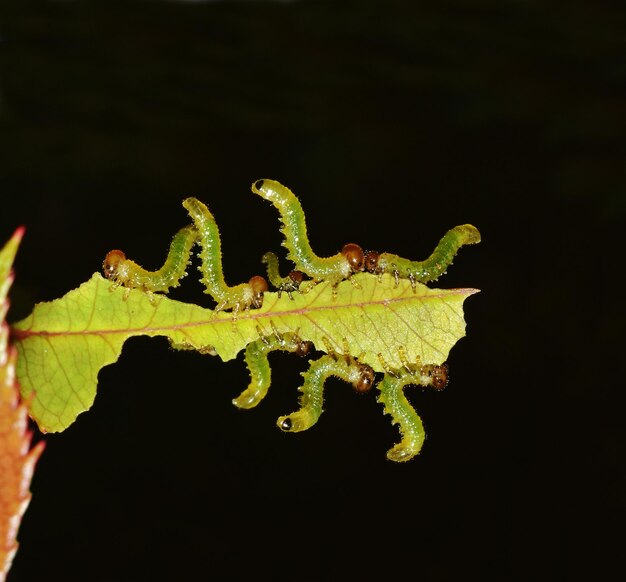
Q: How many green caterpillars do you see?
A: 8